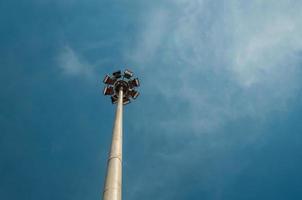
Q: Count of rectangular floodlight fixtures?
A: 8